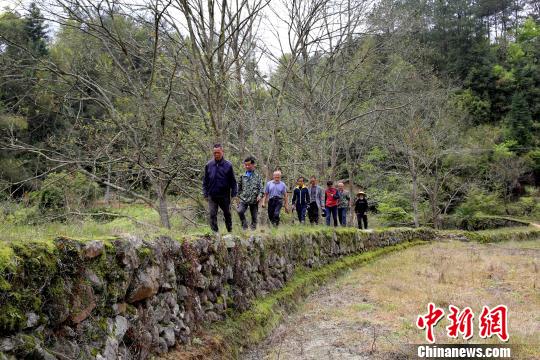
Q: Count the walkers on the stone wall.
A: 8